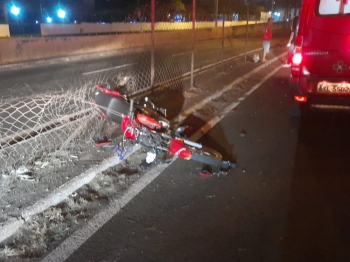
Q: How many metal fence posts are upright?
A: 4